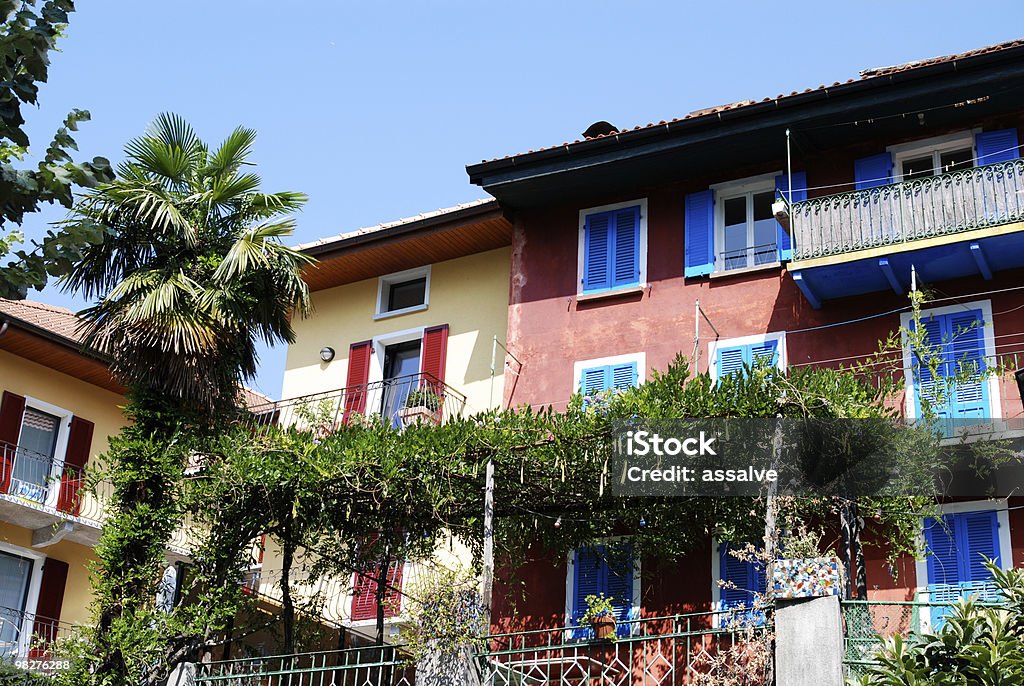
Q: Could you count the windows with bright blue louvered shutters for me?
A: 9